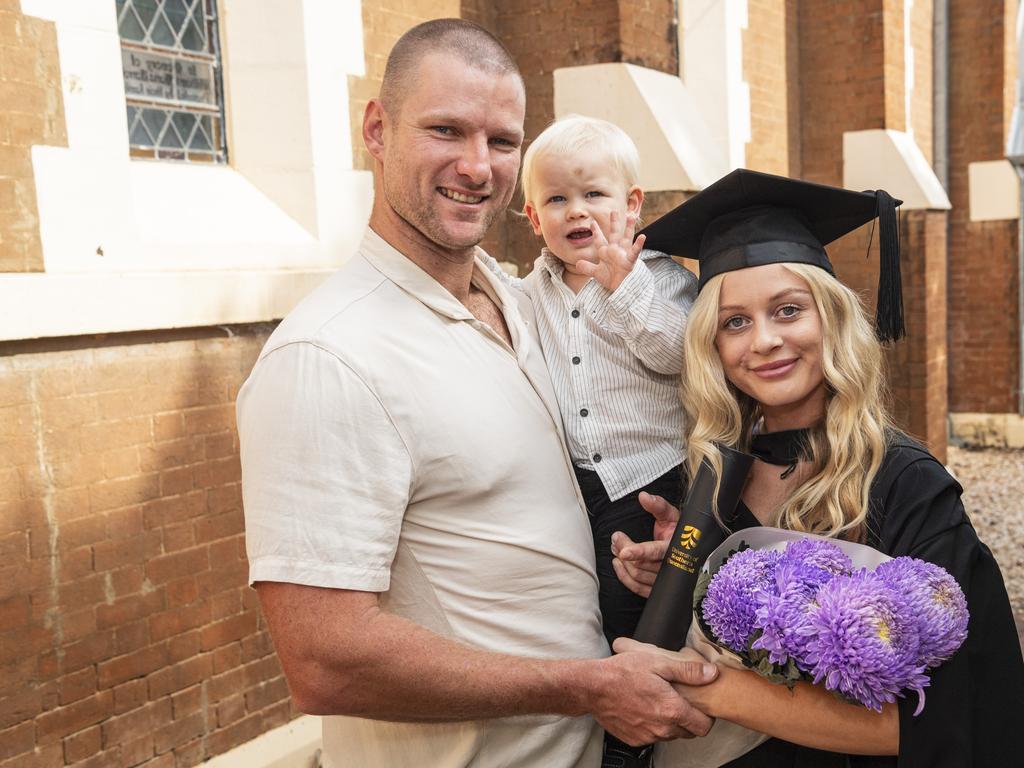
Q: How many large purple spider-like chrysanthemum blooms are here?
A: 5